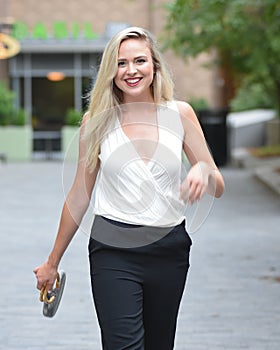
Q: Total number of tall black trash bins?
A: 1